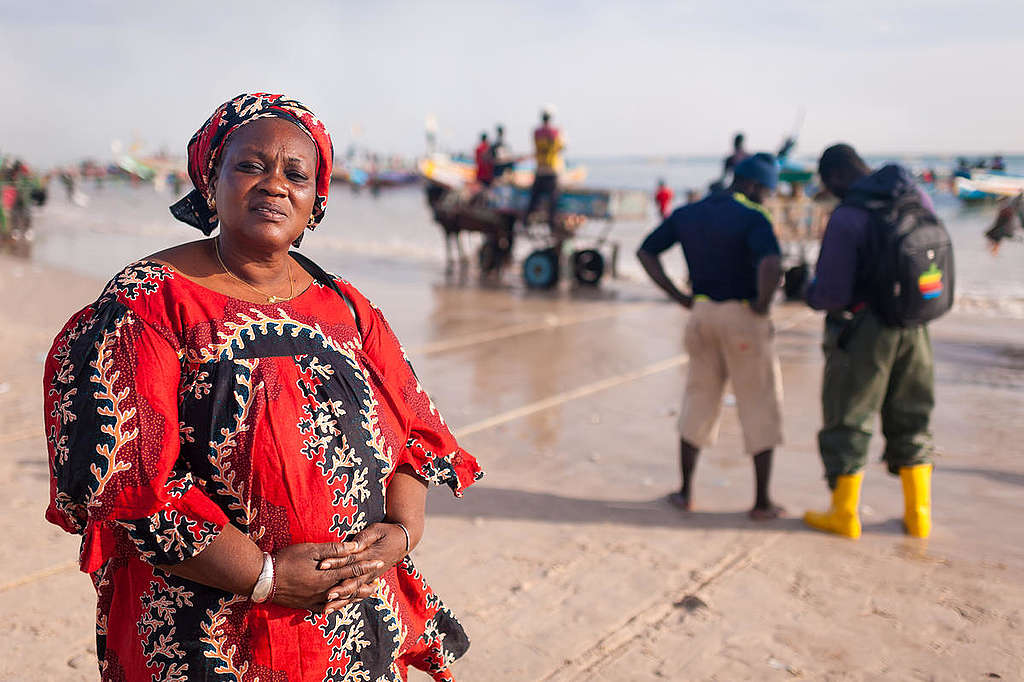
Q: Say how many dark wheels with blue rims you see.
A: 1